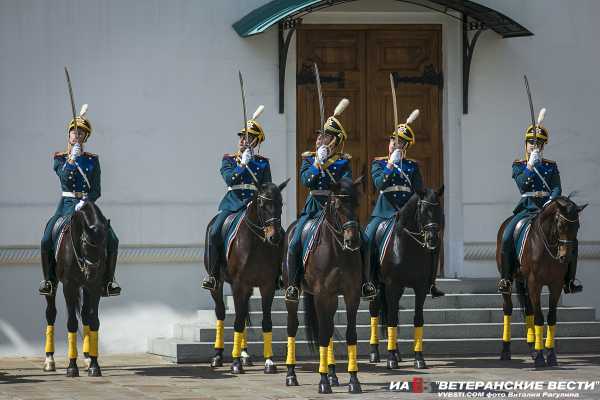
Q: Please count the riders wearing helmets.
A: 5